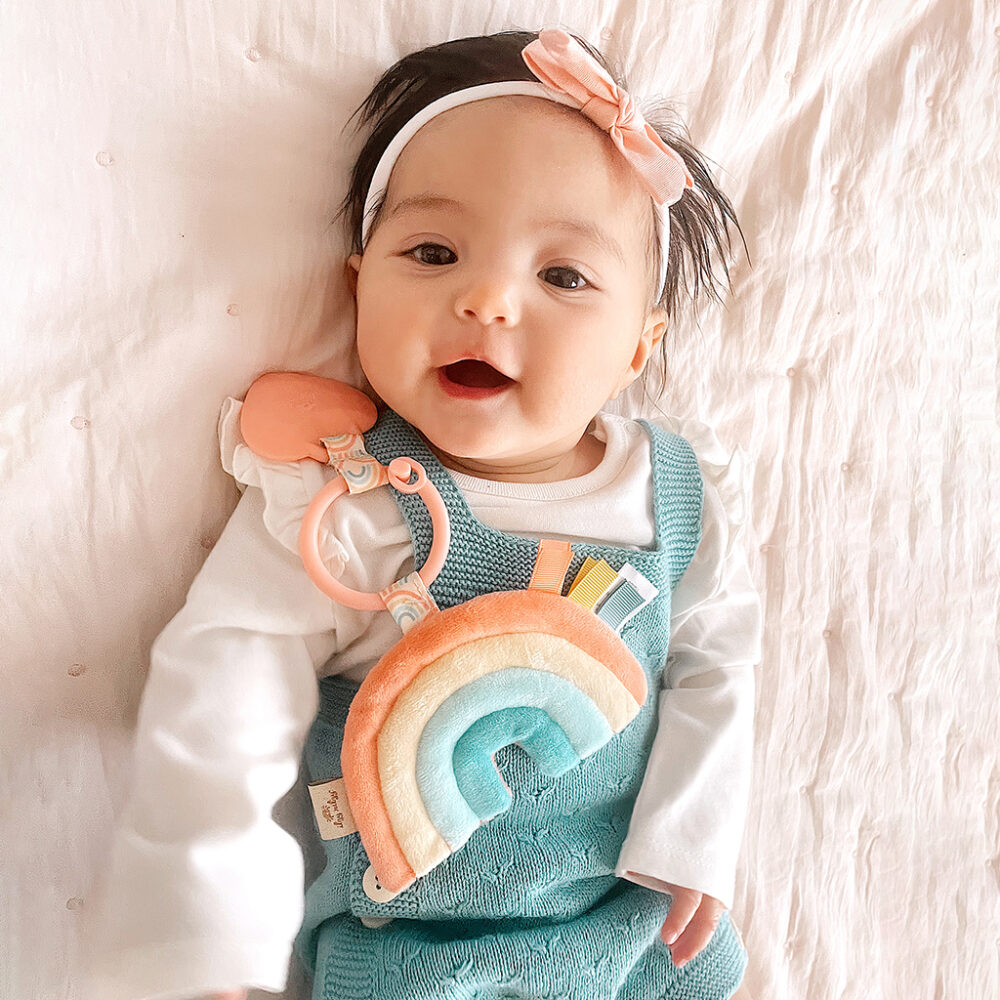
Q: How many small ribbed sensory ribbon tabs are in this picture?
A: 3